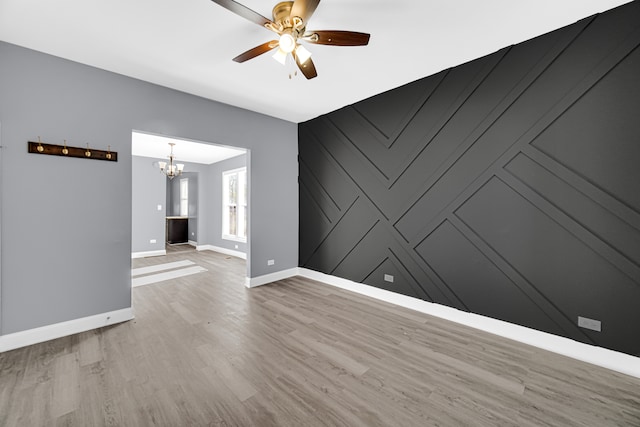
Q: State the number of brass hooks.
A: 4